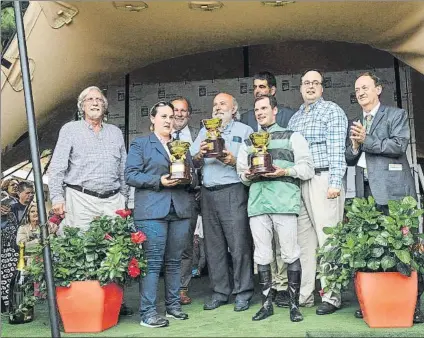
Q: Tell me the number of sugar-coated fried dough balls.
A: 0